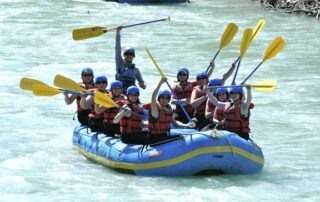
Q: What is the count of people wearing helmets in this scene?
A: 11